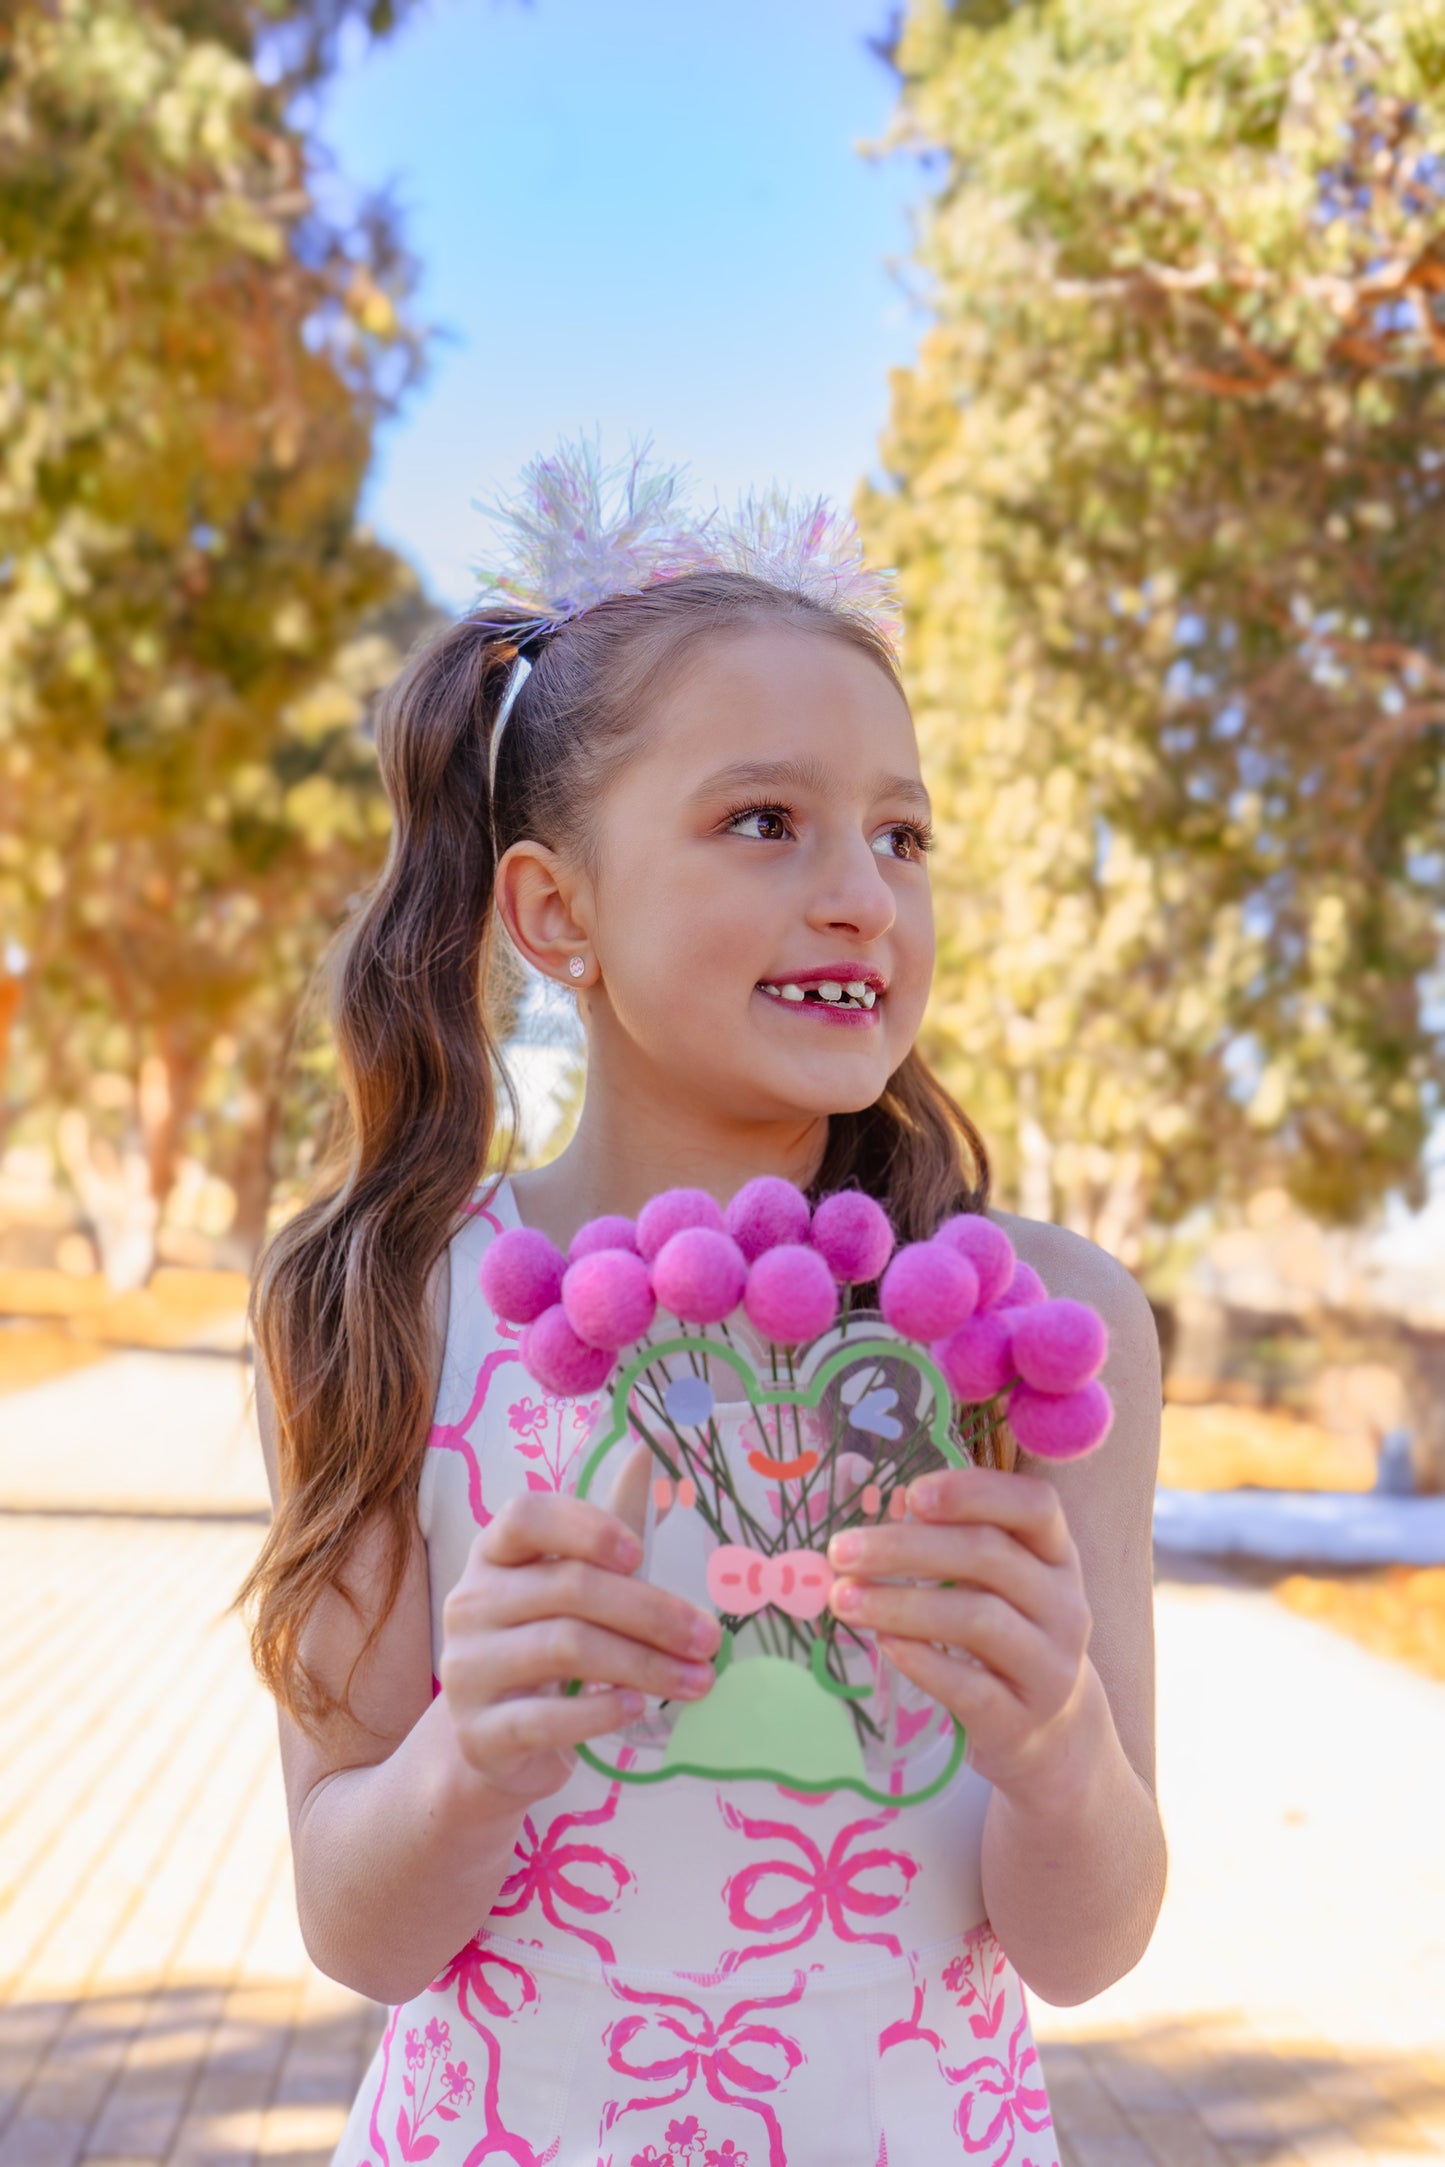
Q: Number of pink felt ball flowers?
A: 15